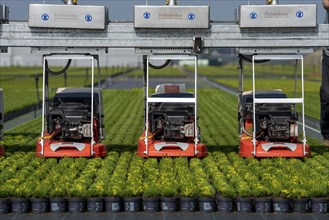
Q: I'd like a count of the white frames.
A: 3